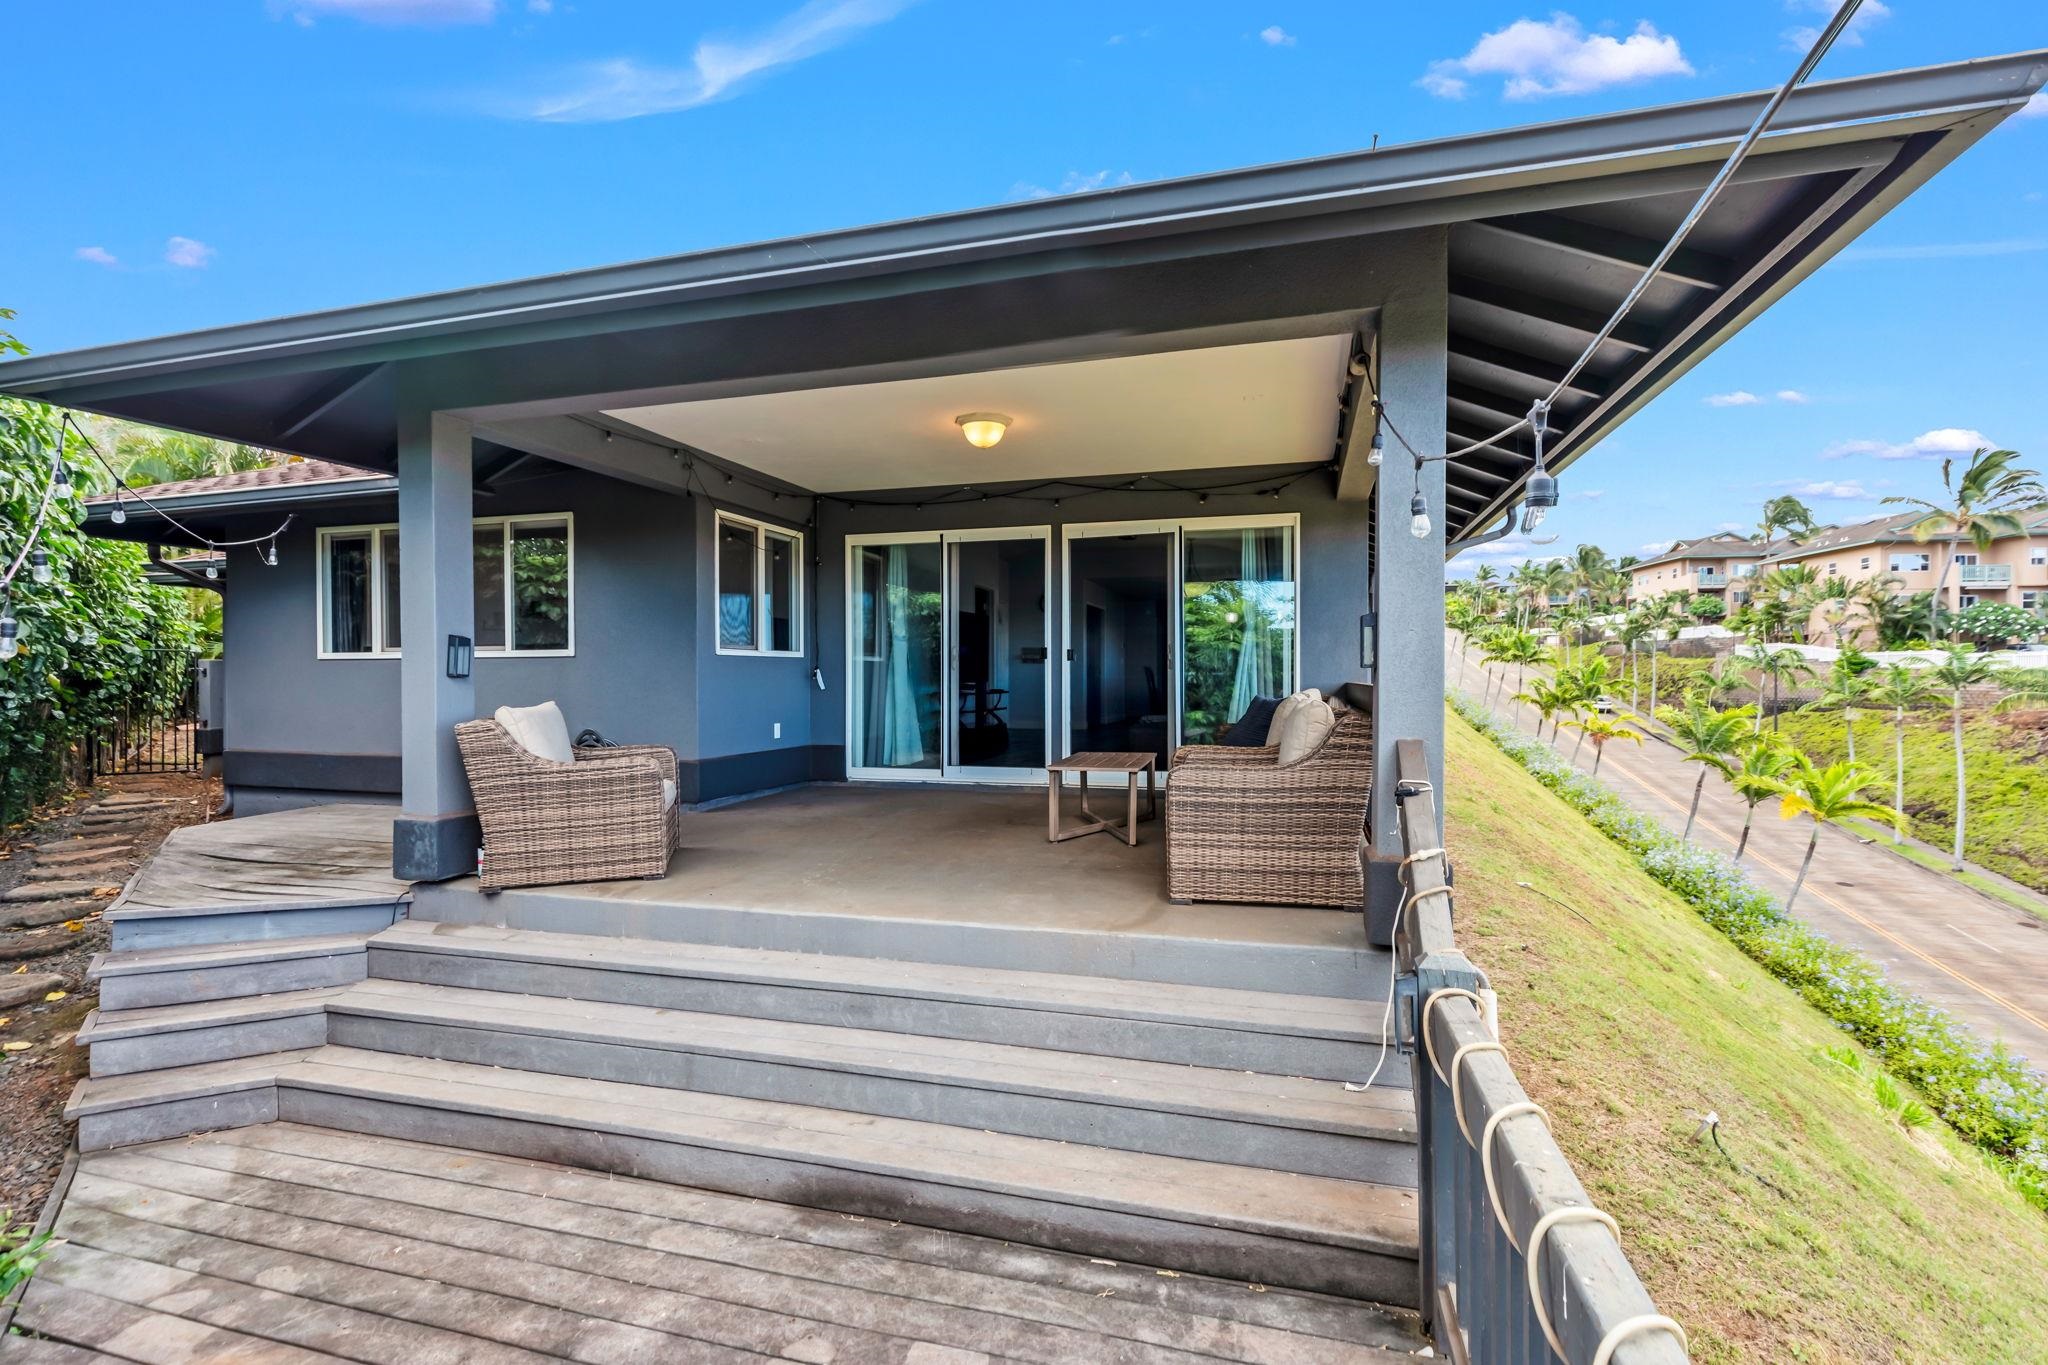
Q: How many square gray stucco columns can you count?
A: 2